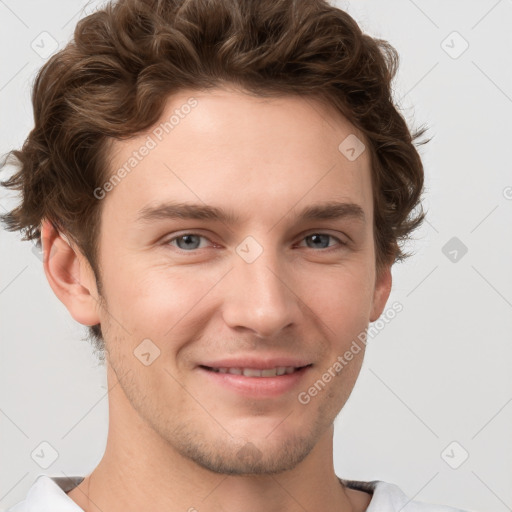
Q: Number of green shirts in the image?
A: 0